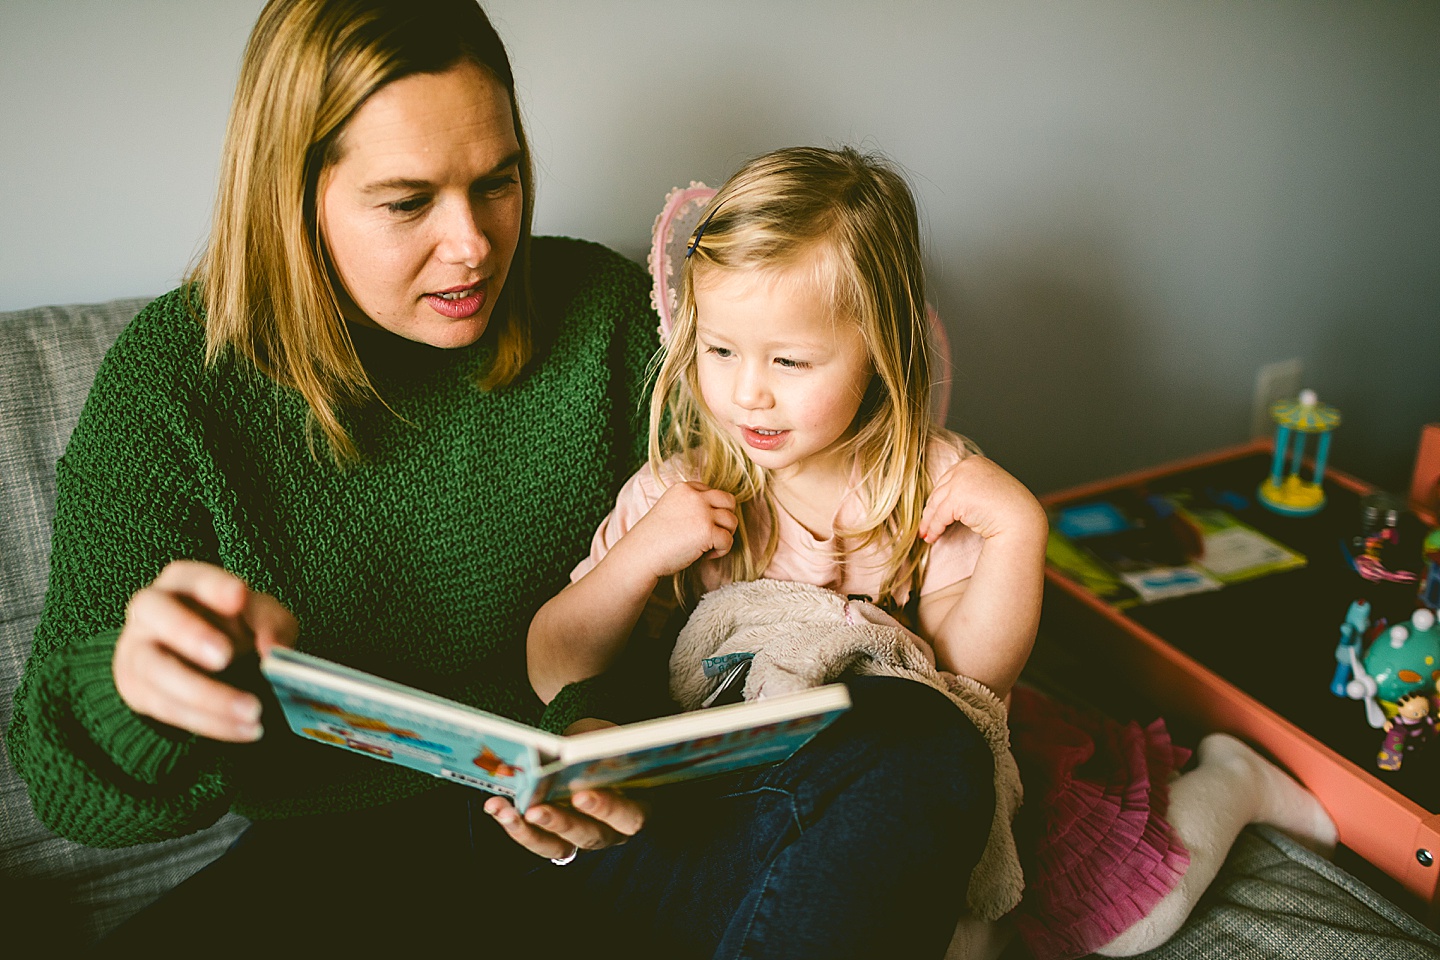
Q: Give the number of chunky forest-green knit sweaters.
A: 1